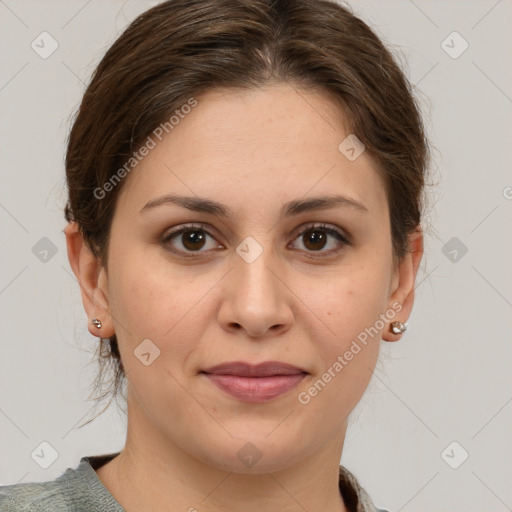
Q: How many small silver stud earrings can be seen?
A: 2